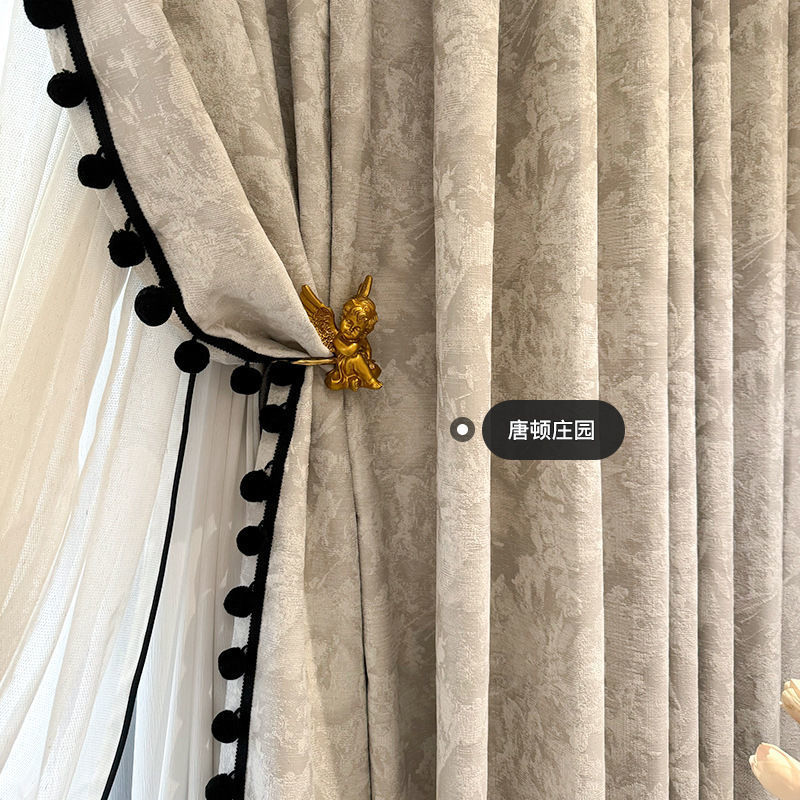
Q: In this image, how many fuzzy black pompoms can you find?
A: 15